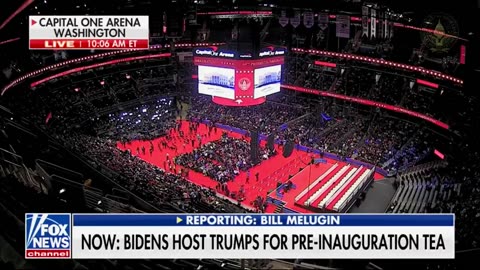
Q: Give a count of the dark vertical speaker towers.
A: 3